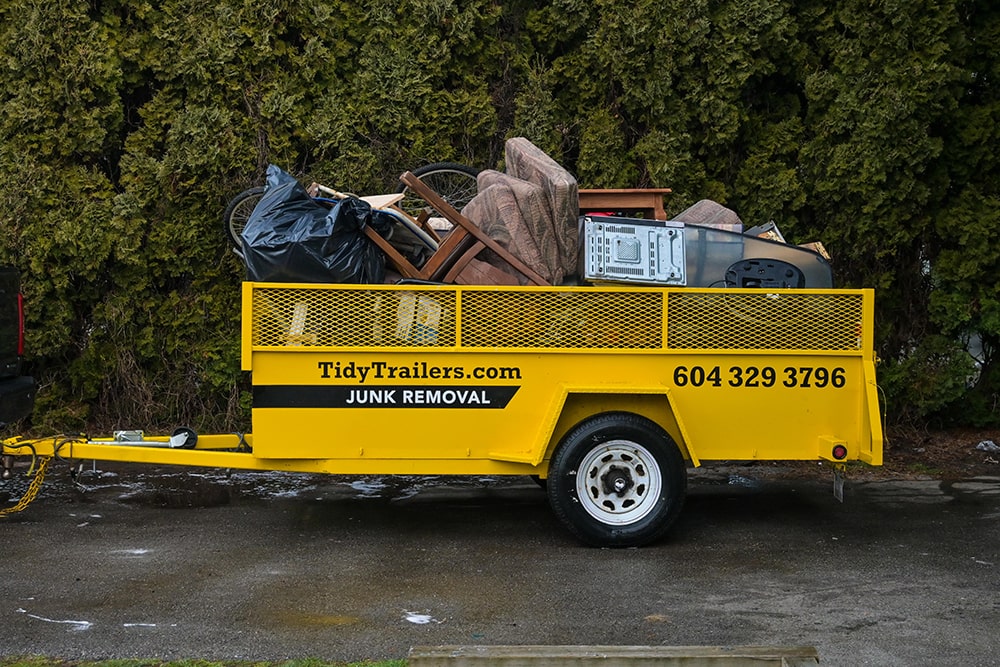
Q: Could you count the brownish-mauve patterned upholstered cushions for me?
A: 4